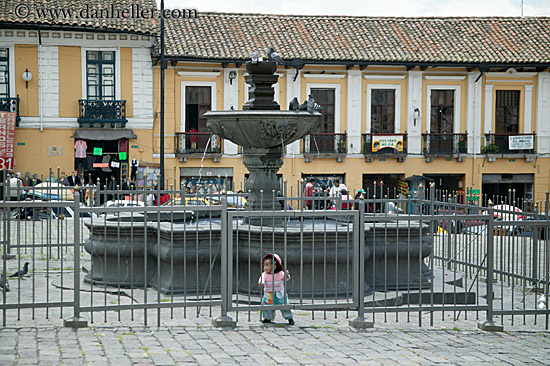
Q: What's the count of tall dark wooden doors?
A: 5